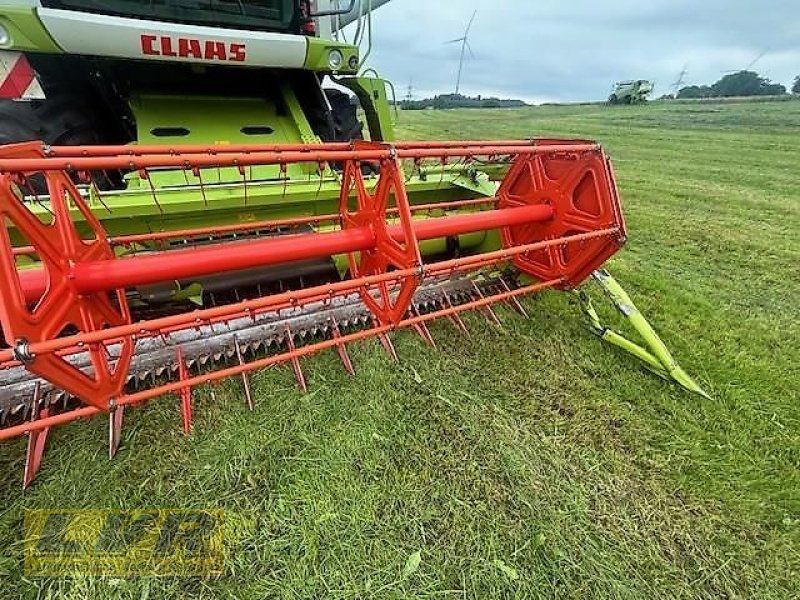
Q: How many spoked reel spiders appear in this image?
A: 3